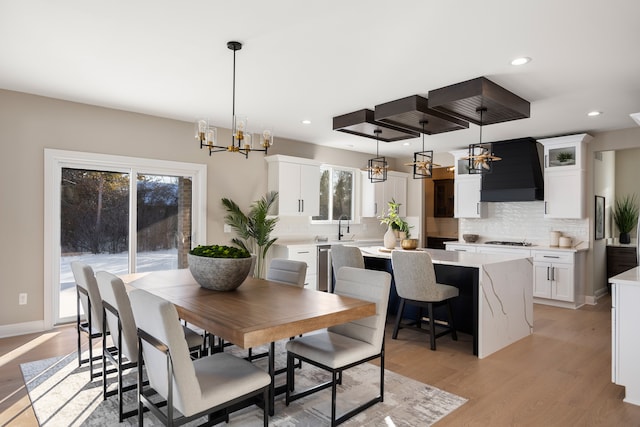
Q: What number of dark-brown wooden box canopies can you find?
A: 3